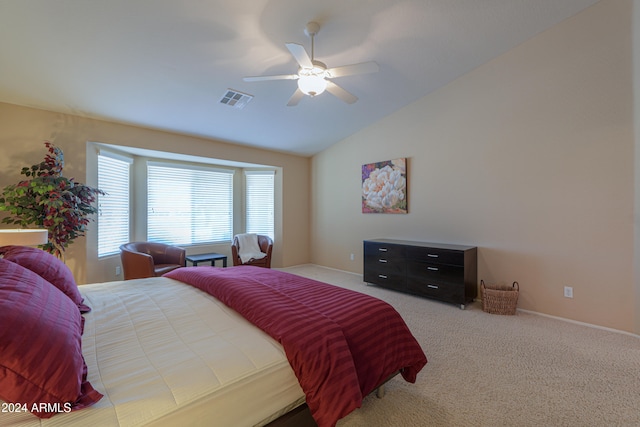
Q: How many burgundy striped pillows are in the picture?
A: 2